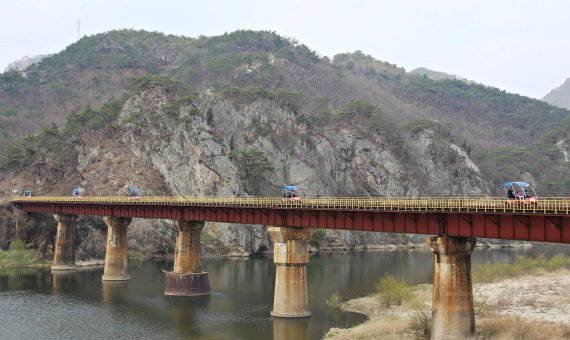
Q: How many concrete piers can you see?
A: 5